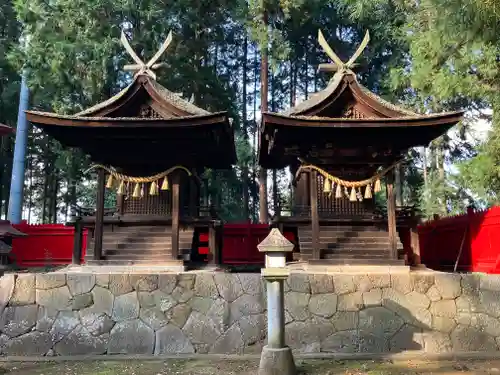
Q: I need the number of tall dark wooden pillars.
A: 4